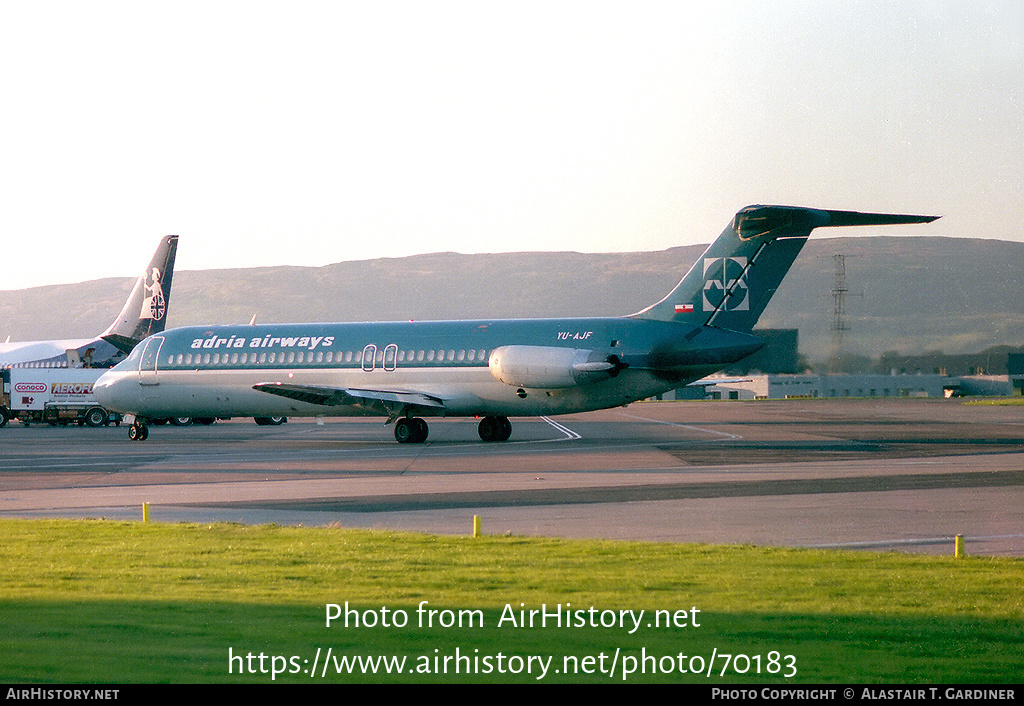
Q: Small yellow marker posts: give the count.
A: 3